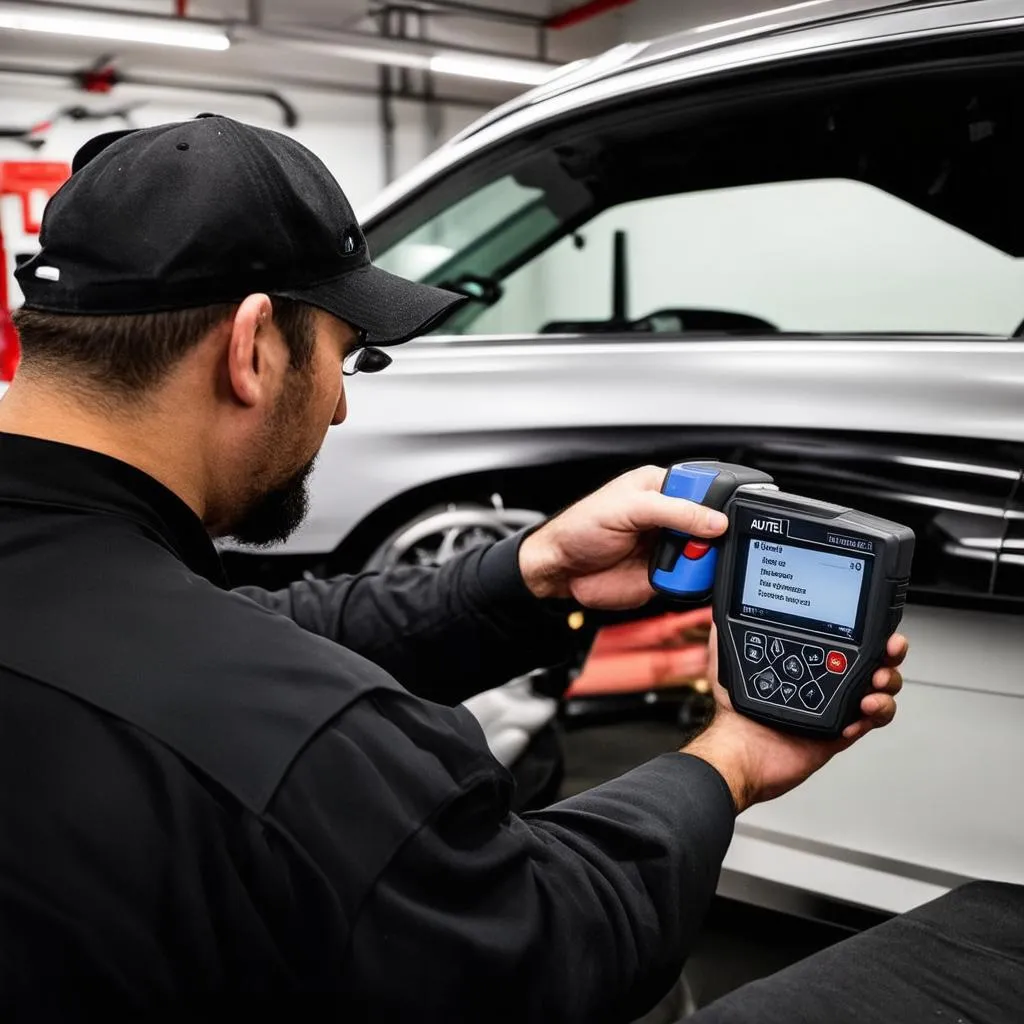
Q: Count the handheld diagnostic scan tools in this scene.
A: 1